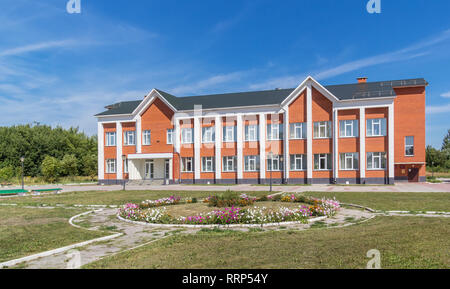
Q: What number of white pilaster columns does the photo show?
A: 13